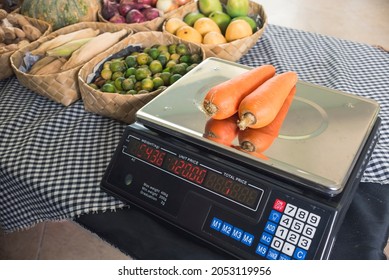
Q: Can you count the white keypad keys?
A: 11